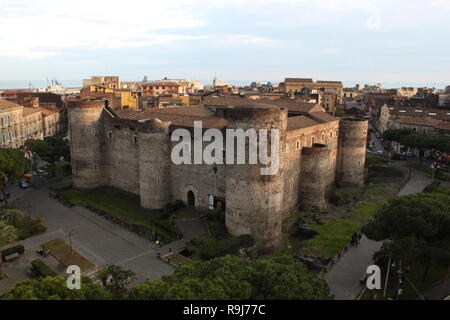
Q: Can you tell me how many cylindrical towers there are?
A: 5